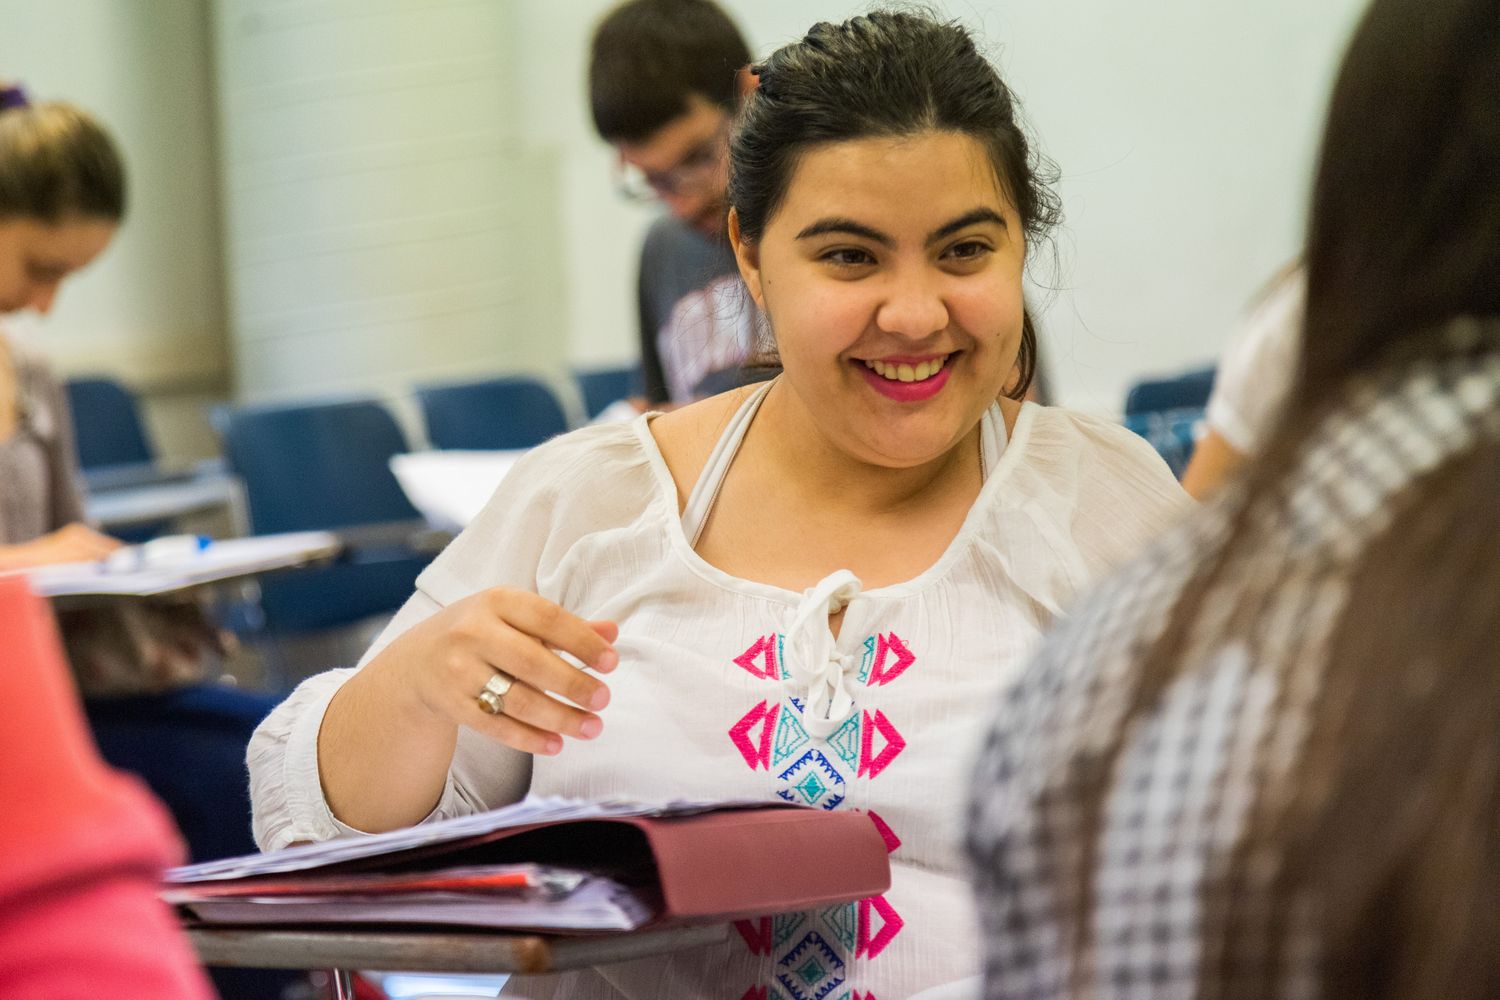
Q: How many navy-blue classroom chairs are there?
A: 5